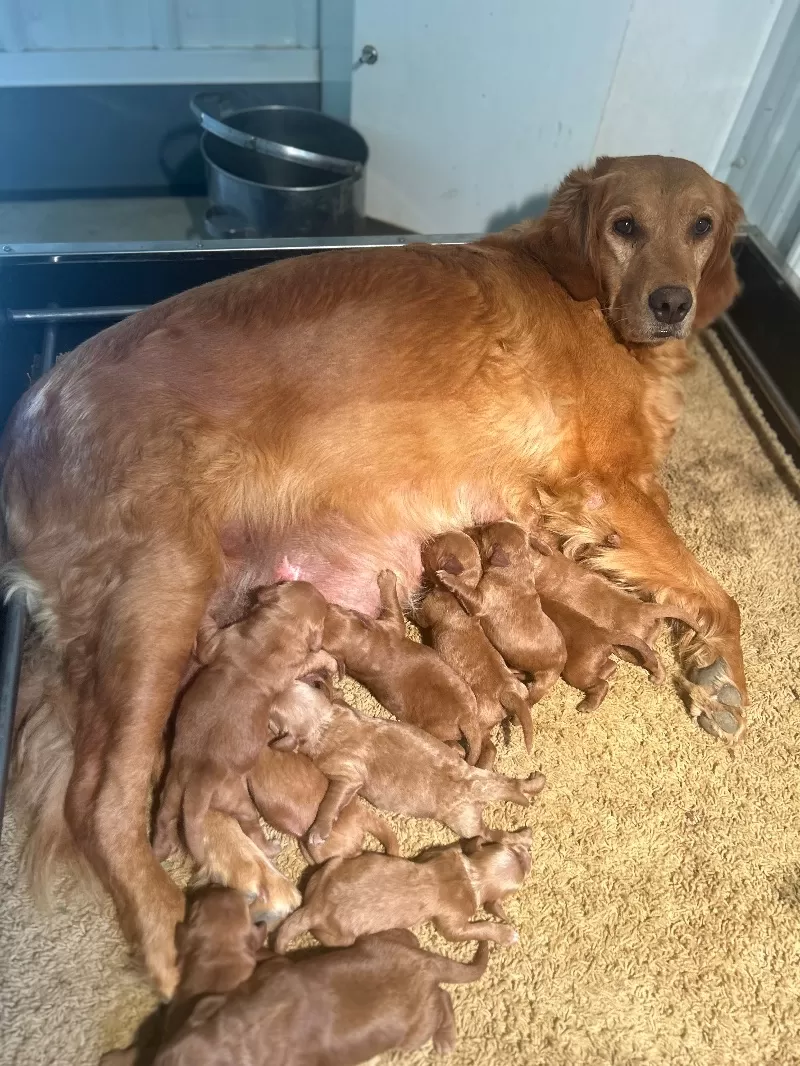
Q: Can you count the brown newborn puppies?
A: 11